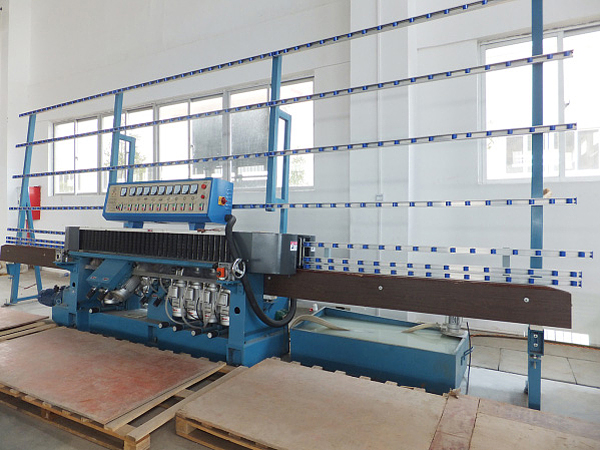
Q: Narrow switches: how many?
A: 11